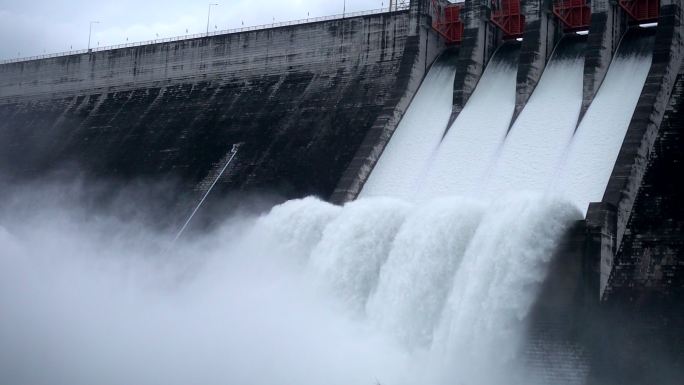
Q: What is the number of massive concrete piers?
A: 5